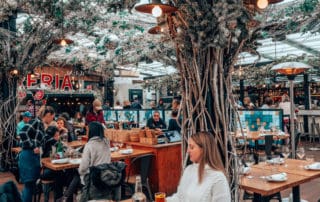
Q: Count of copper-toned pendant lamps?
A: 4